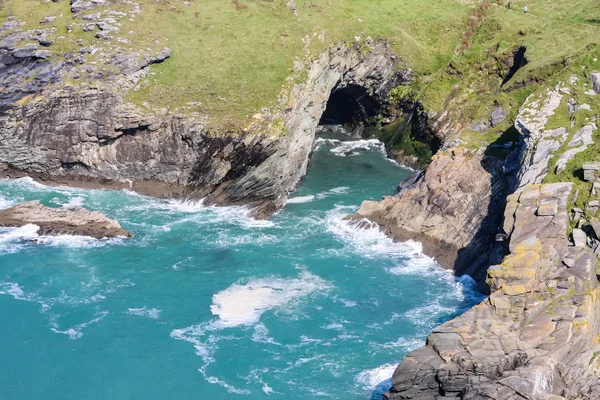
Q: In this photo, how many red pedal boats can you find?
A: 0